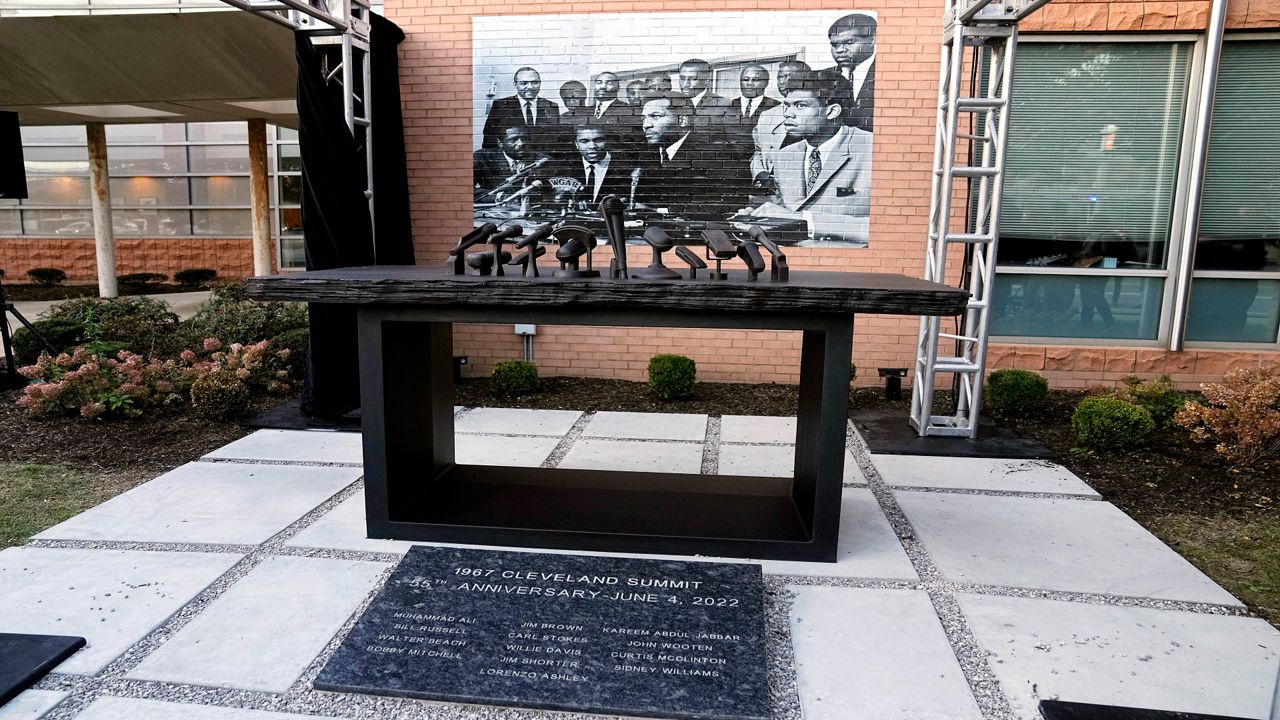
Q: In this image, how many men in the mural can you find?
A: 13